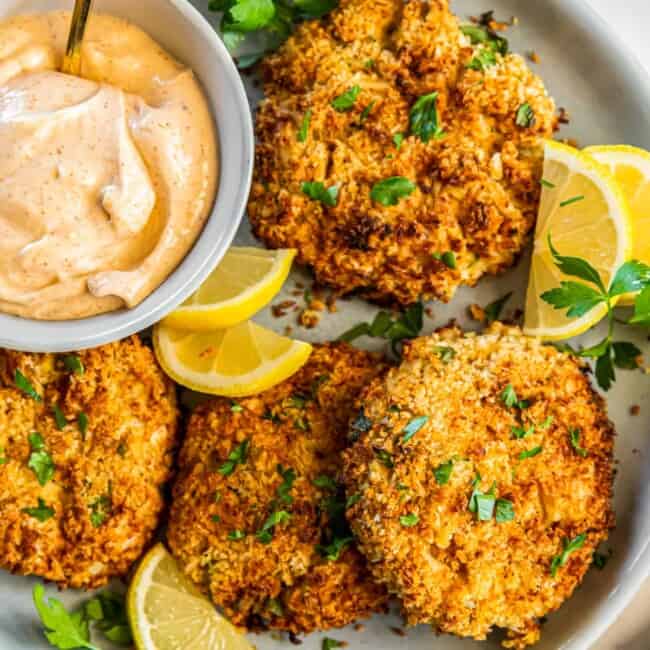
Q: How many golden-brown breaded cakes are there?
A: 4